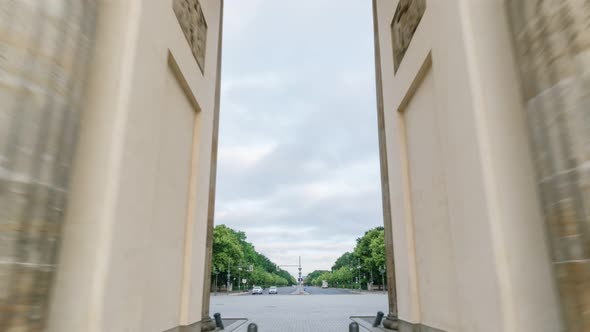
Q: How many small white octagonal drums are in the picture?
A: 0